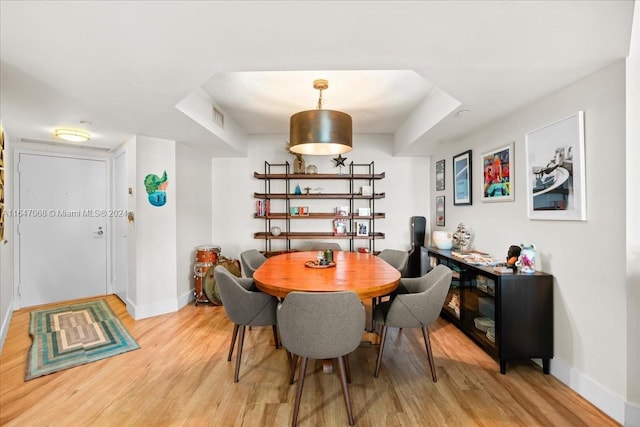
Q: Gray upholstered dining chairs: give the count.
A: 6